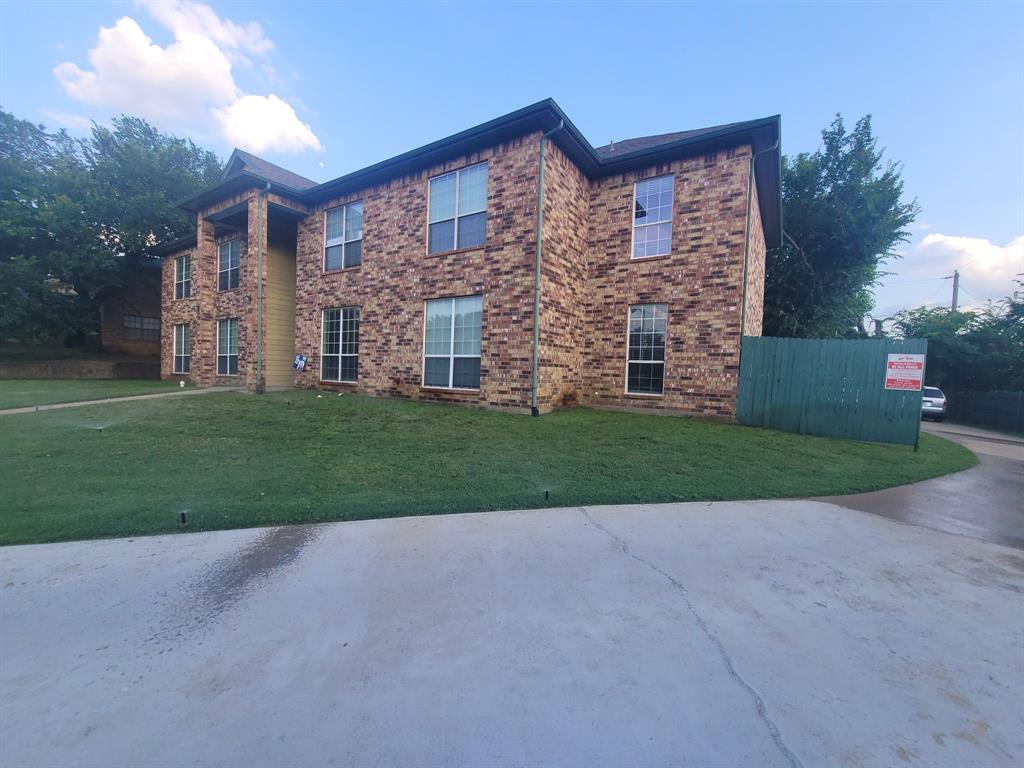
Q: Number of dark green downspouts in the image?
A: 3